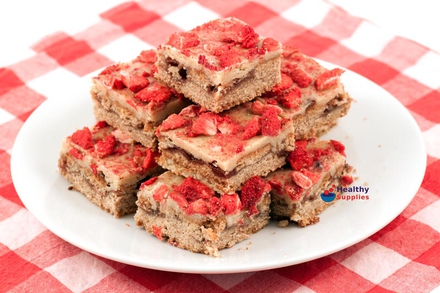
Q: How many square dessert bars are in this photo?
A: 7